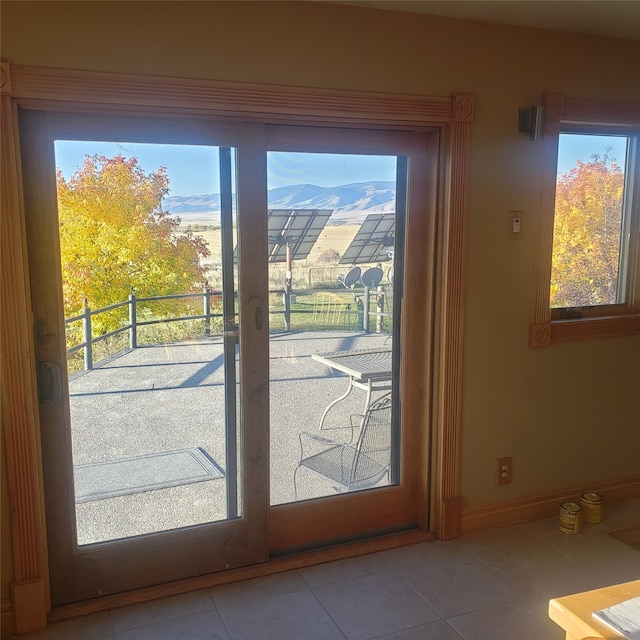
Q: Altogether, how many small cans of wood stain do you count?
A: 2